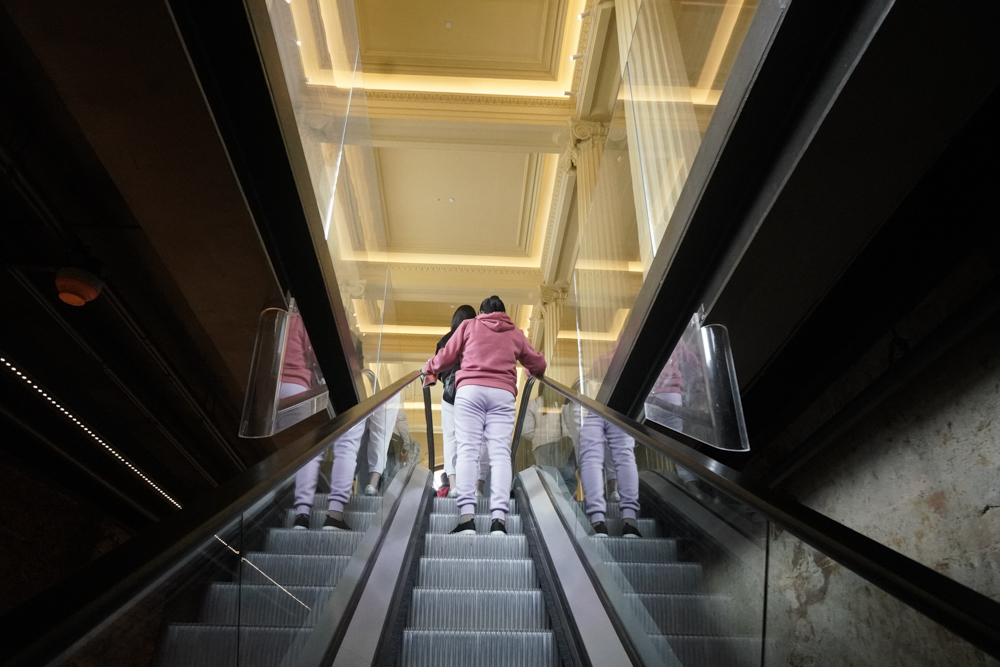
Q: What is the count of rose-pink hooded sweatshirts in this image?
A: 1